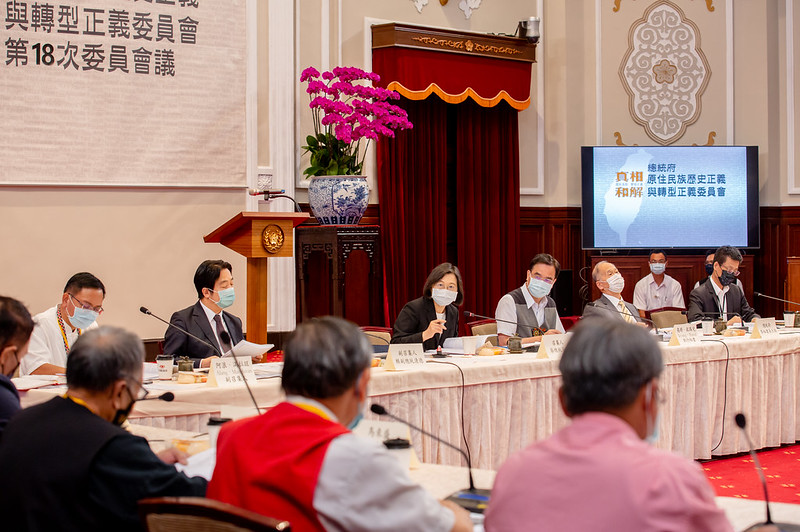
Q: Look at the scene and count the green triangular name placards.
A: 0